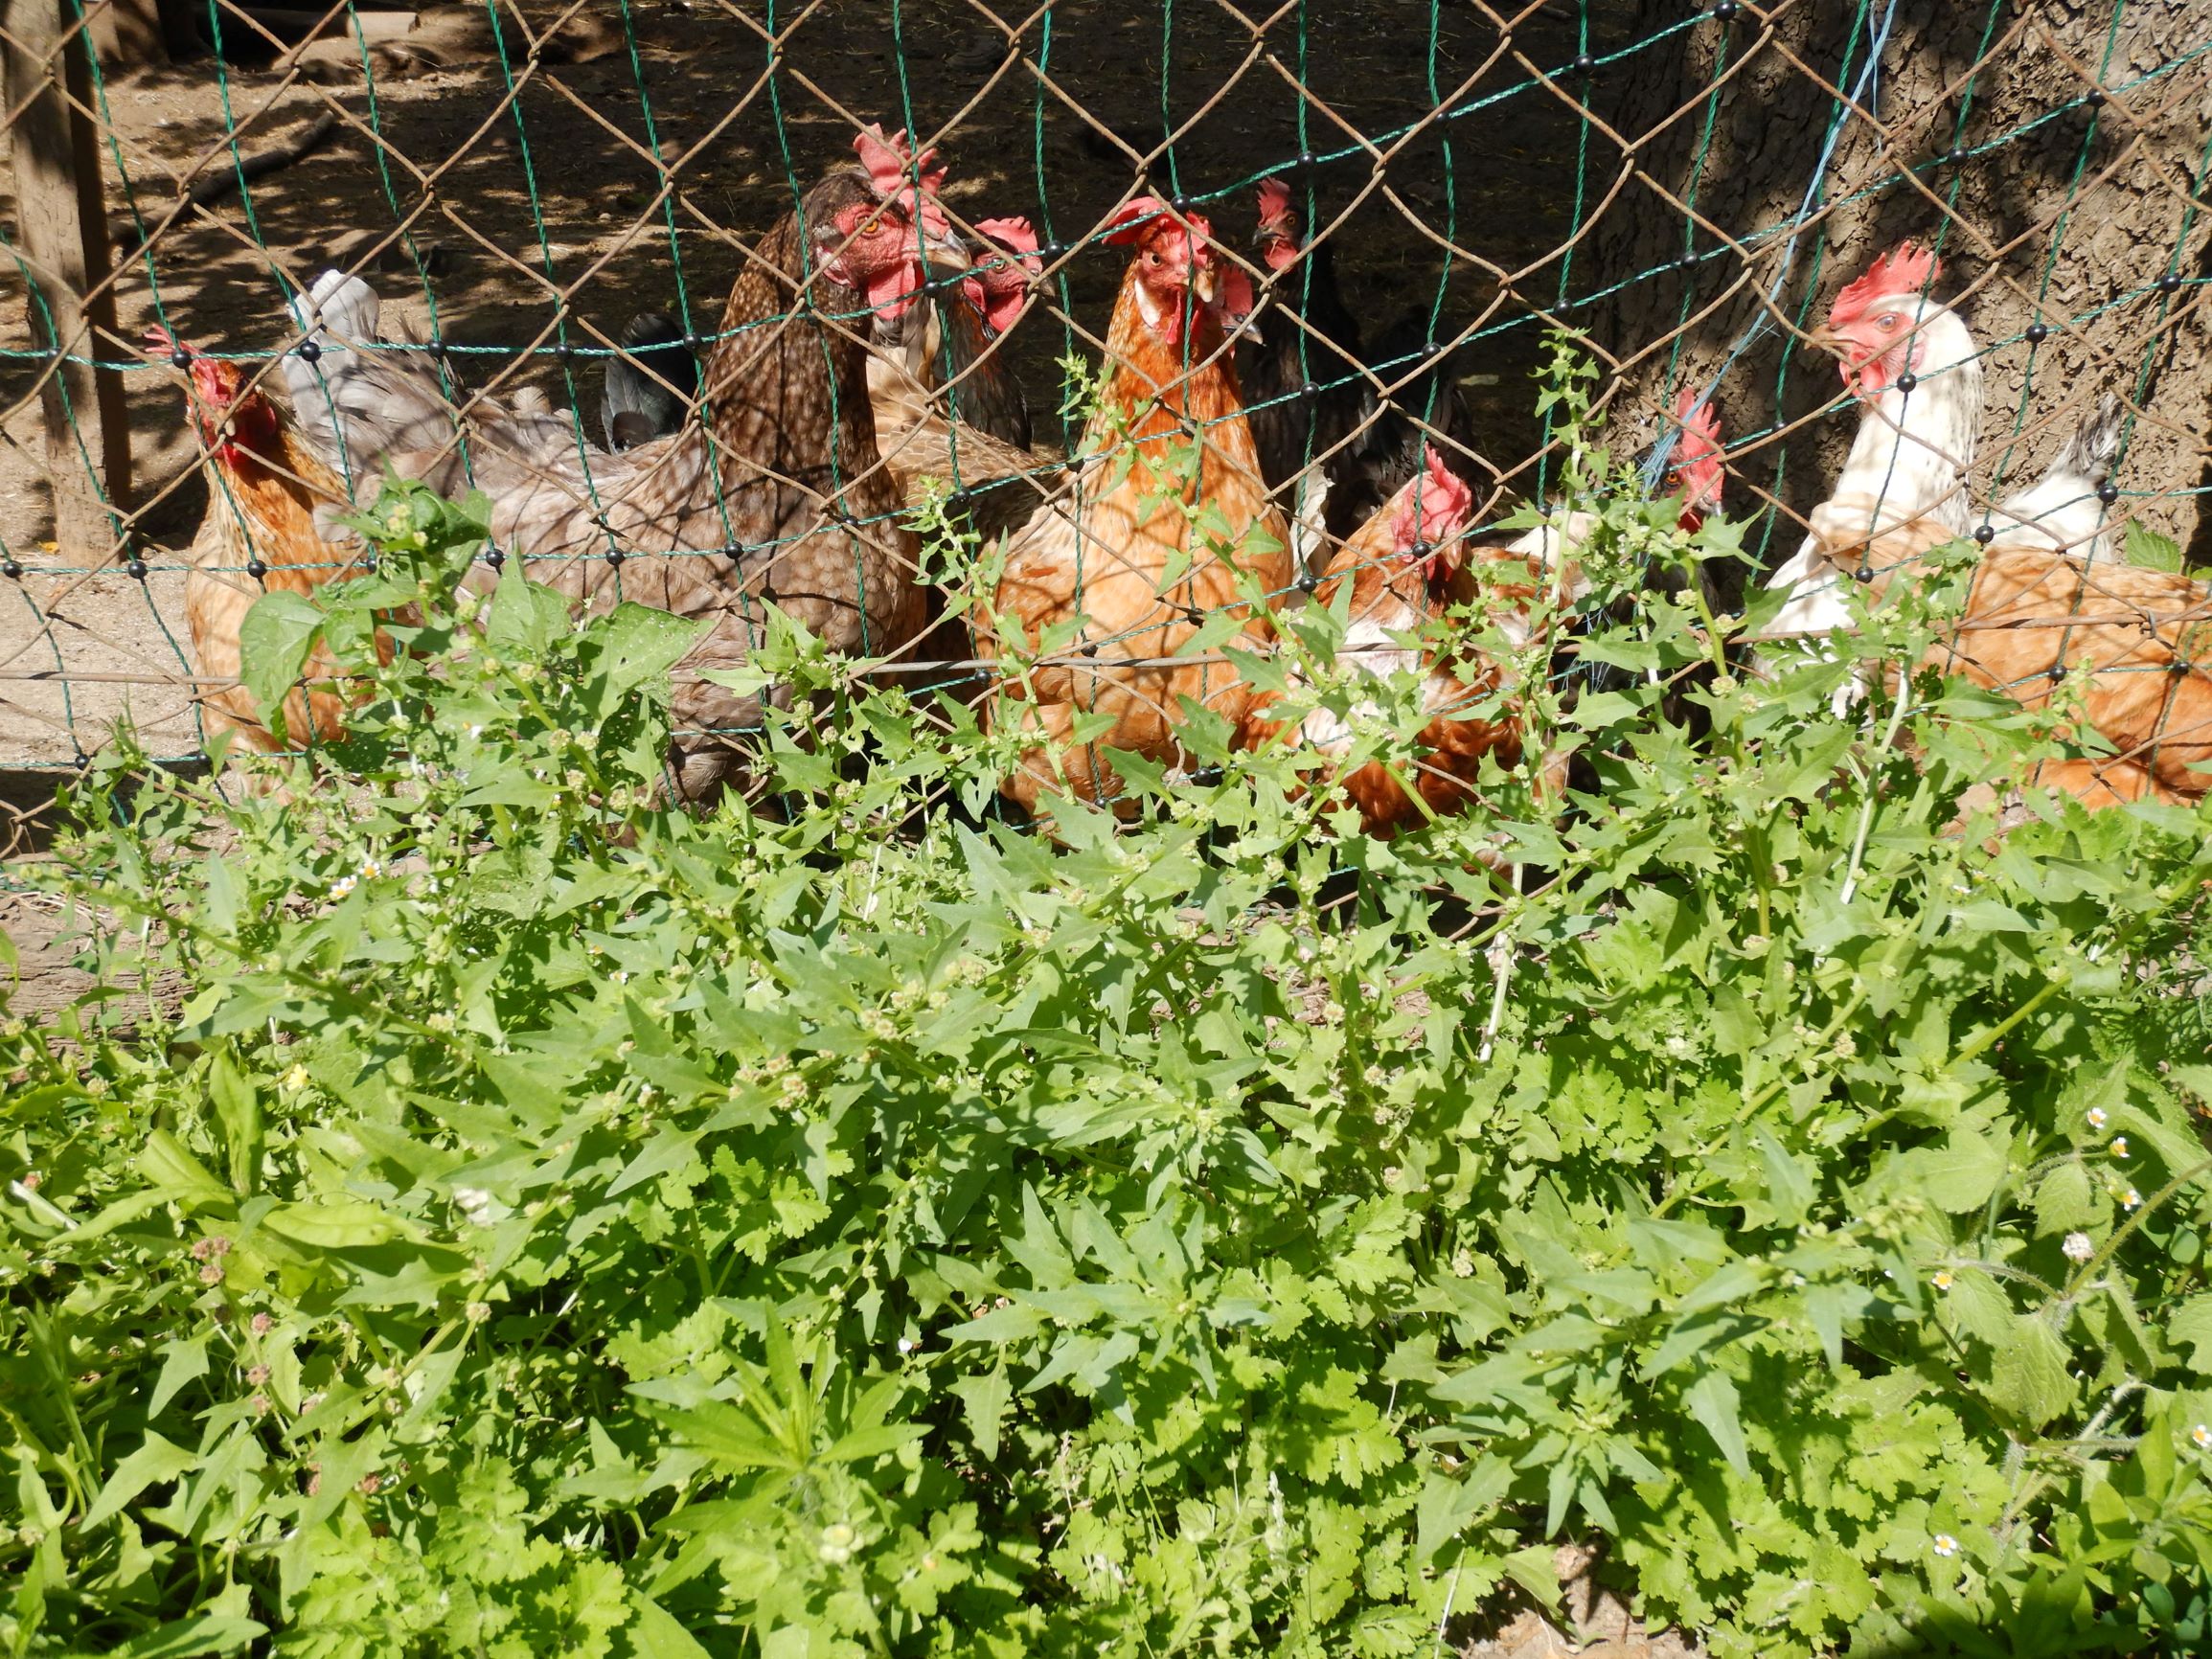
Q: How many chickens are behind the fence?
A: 10